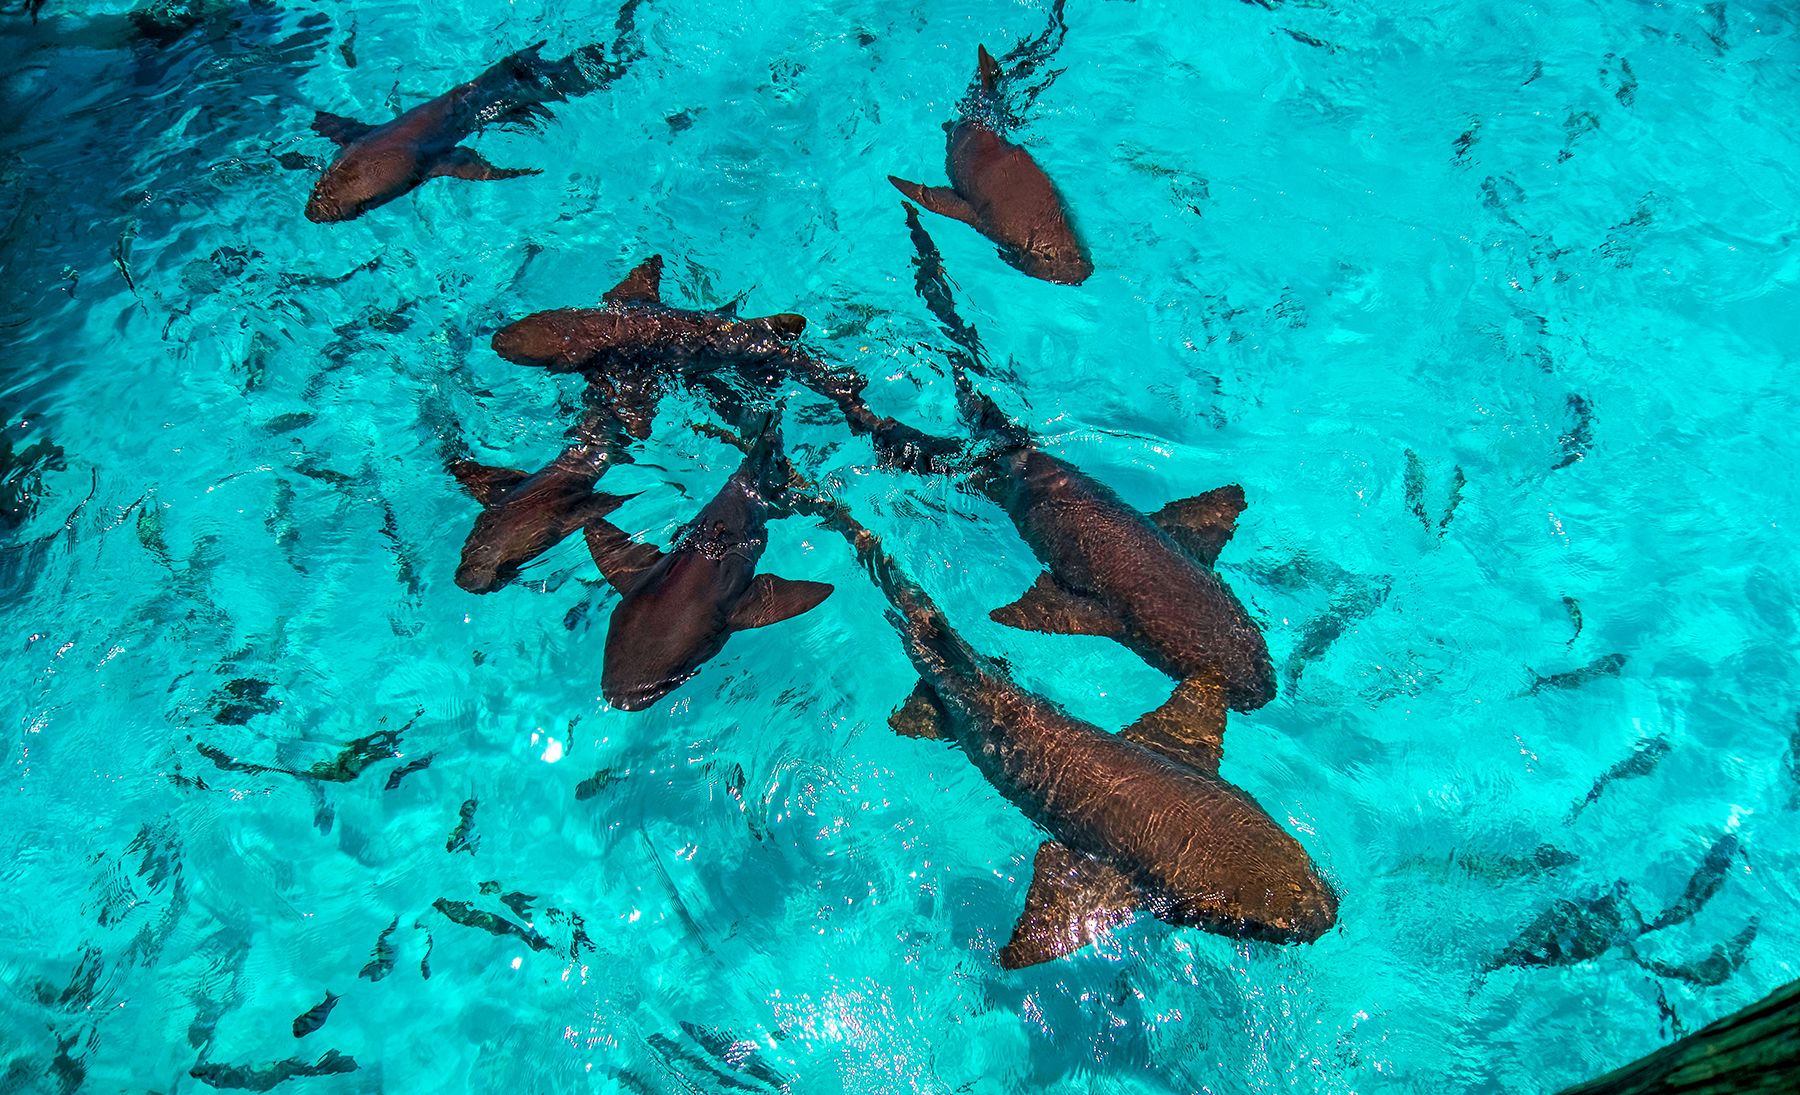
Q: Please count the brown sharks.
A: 7